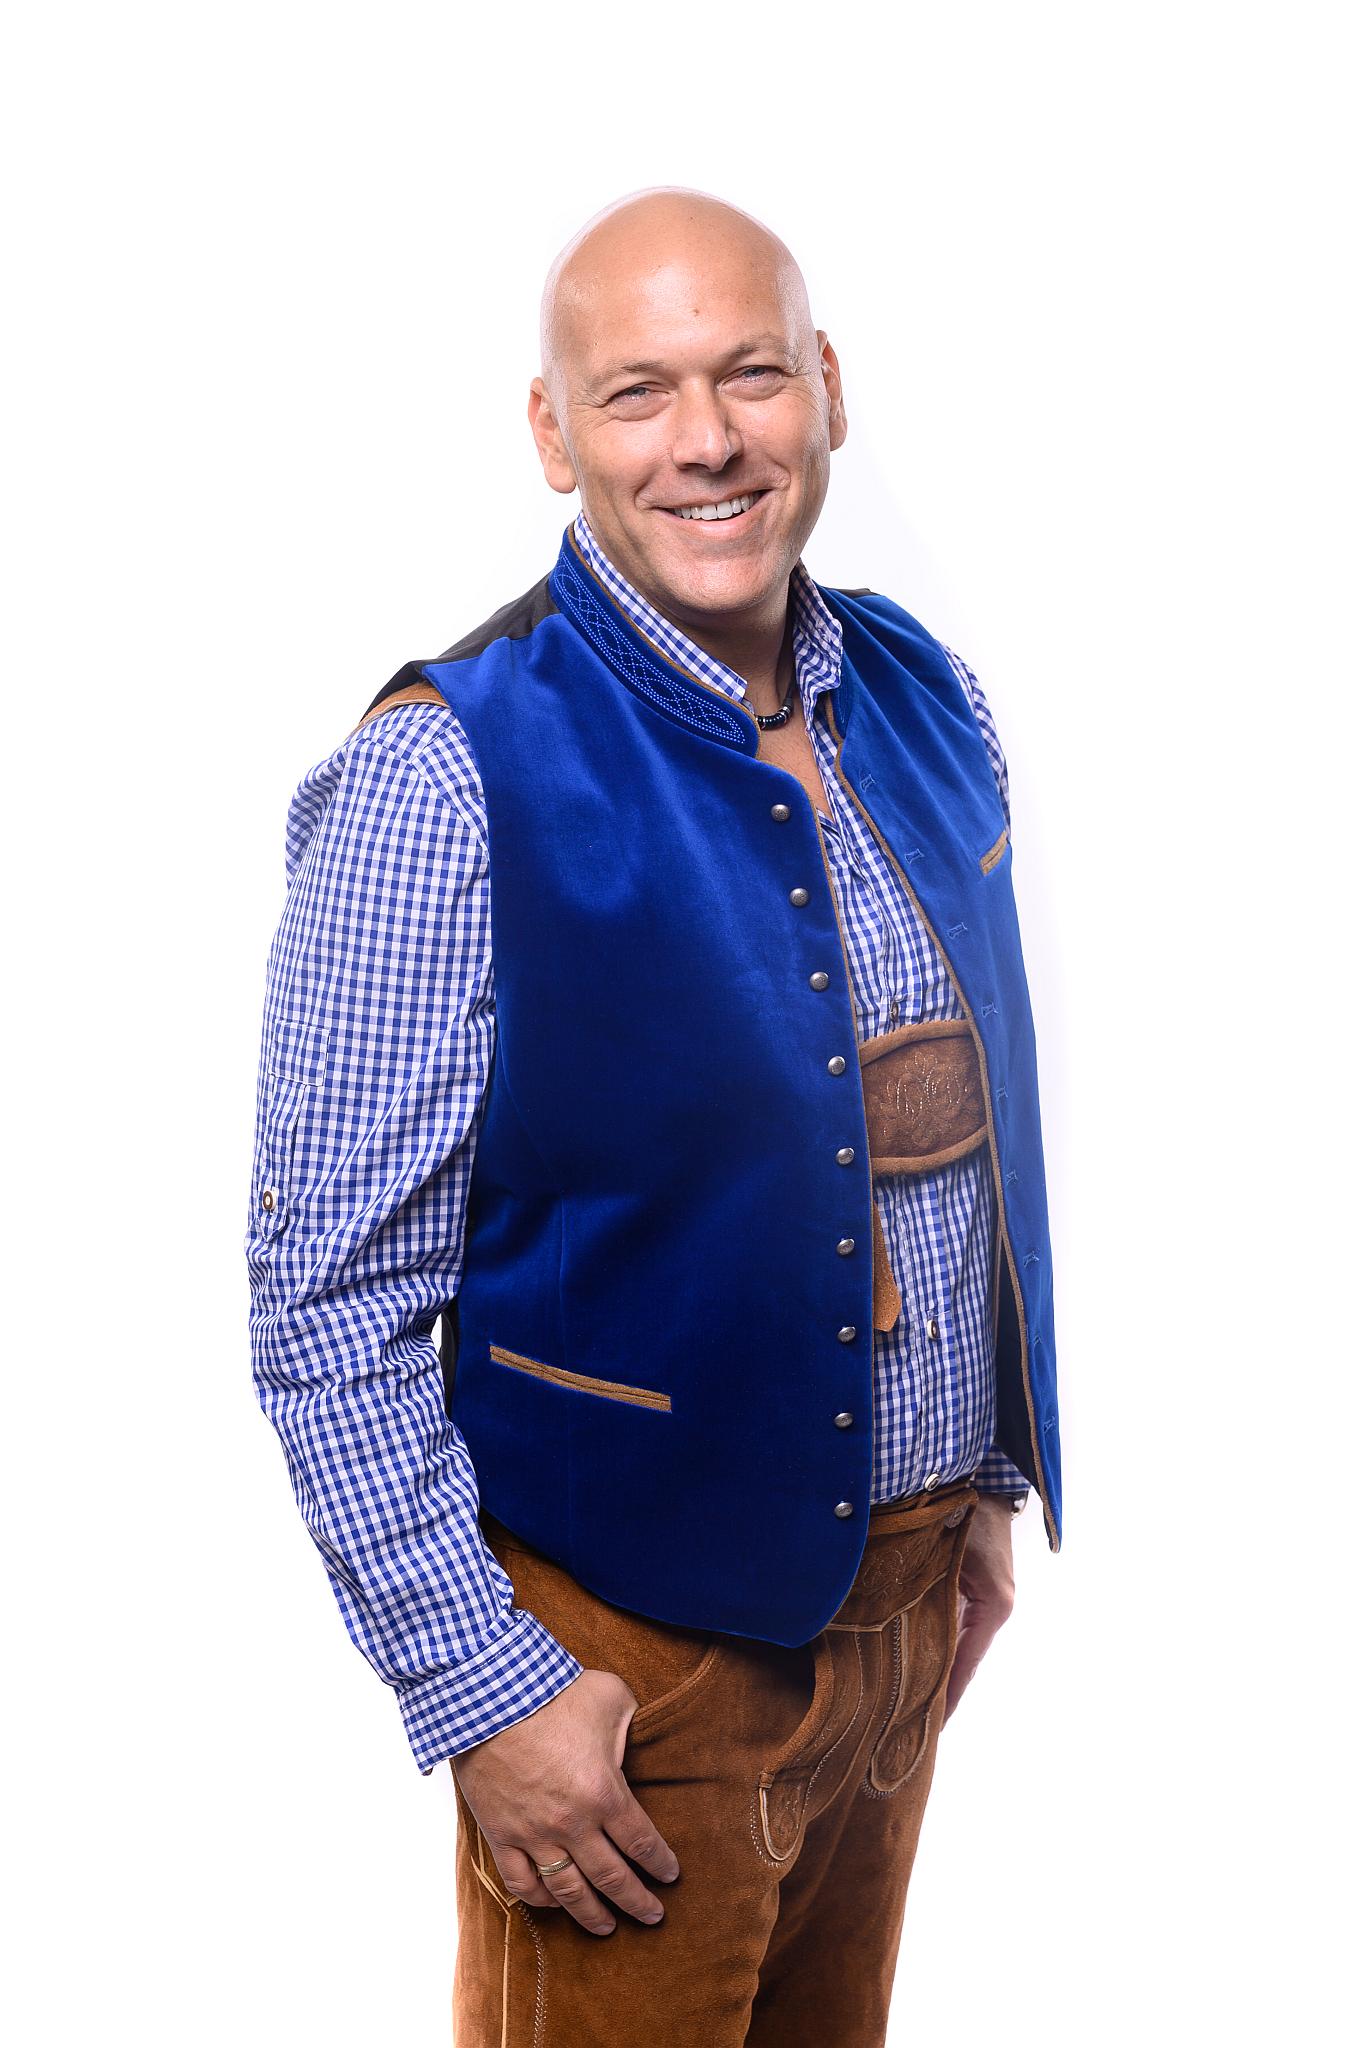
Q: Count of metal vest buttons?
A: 9